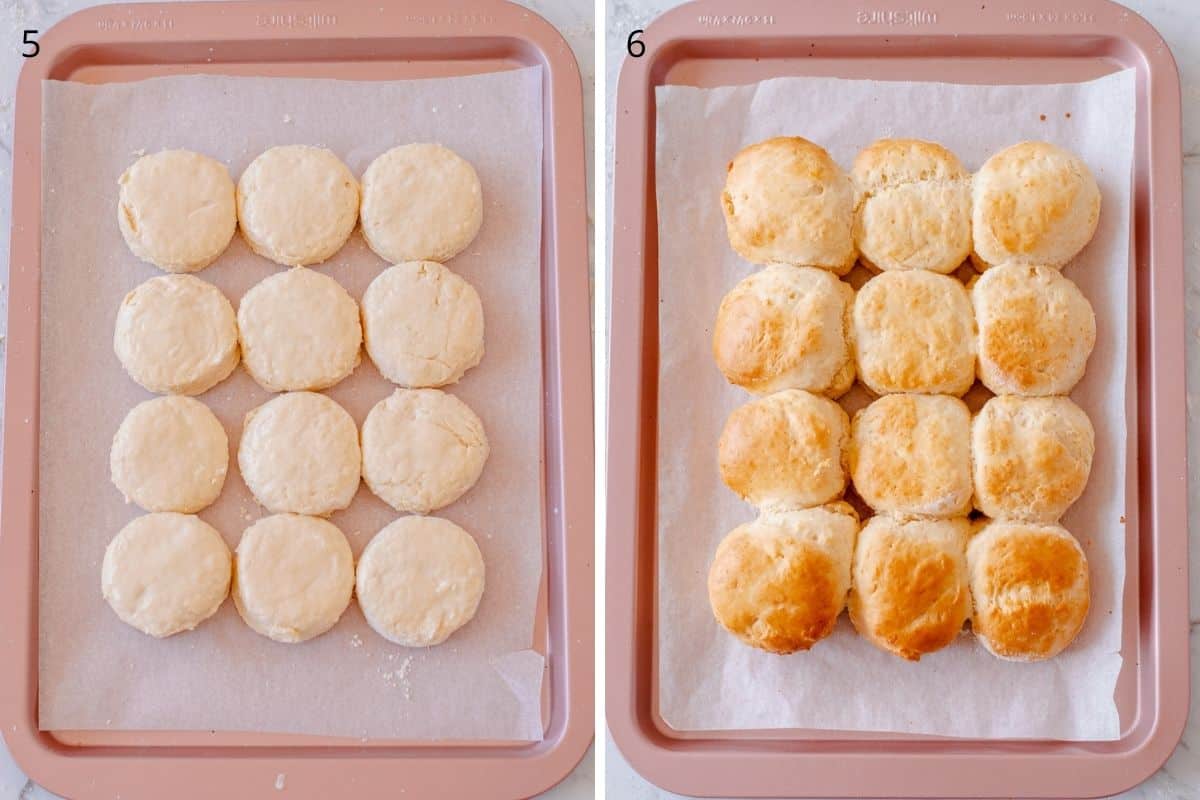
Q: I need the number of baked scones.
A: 12